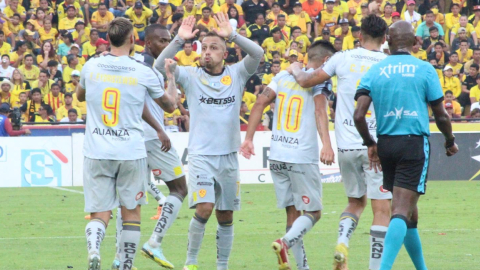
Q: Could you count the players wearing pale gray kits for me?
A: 5